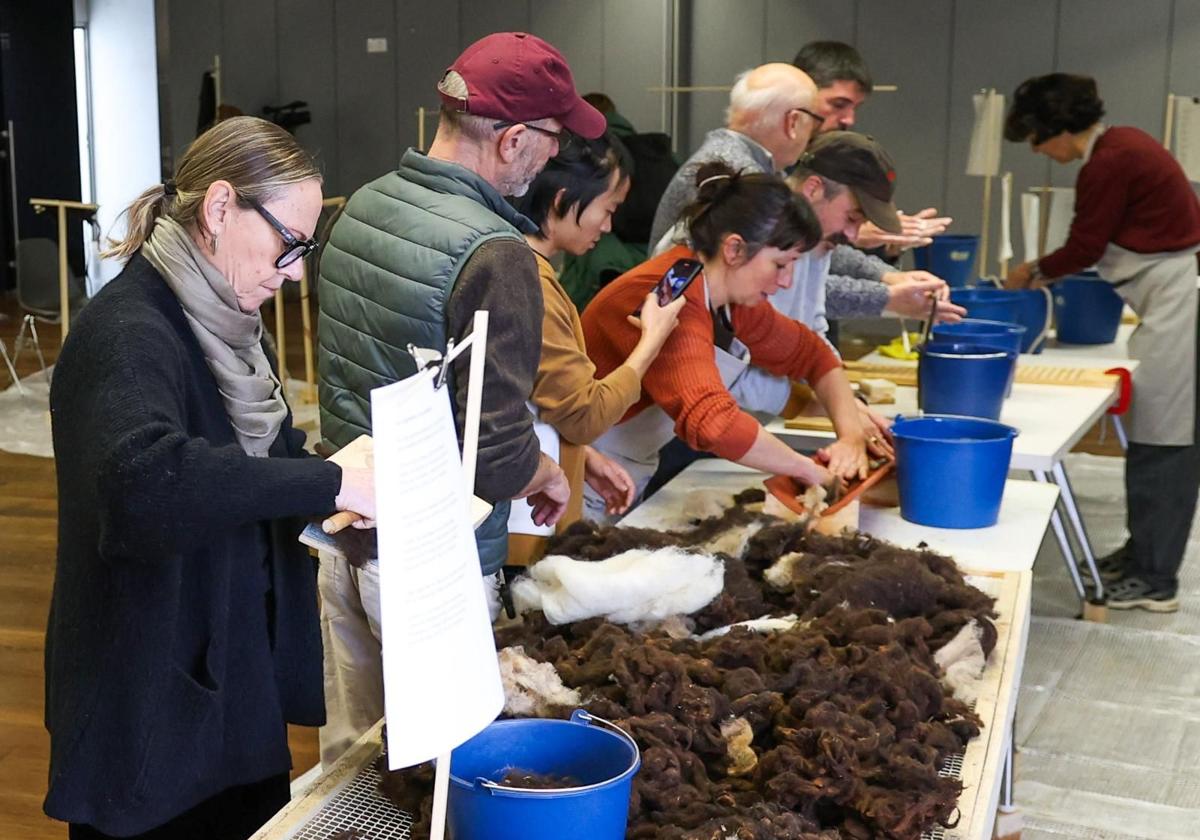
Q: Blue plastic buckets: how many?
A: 8